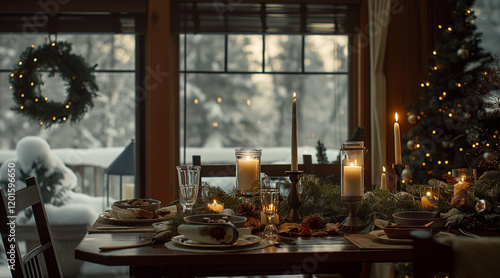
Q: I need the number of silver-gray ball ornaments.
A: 5